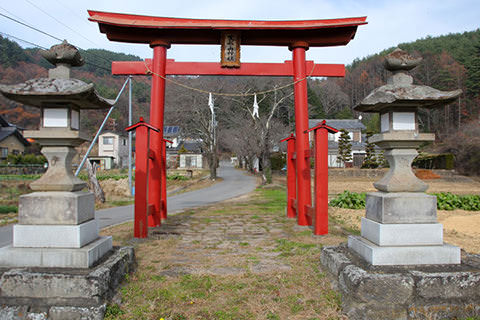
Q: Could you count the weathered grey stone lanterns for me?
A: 2